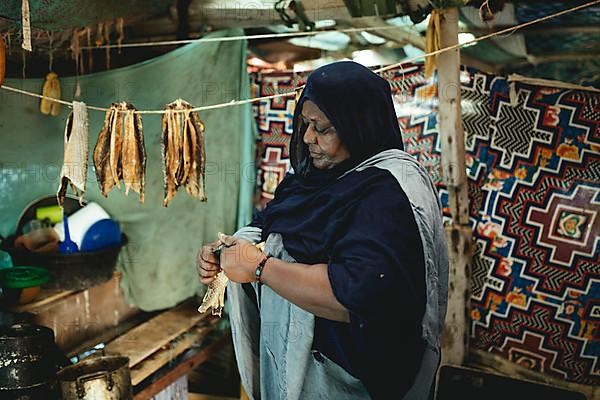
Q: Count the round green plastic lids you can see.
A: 1